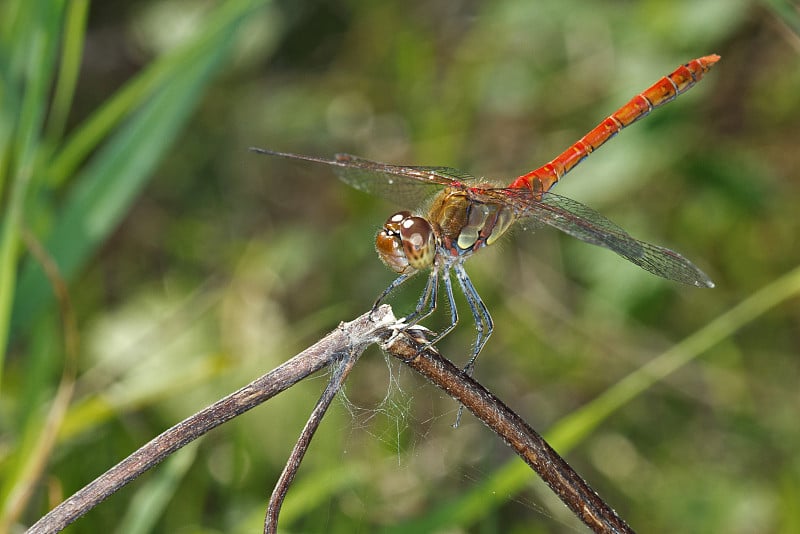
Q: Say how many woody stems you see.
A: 3